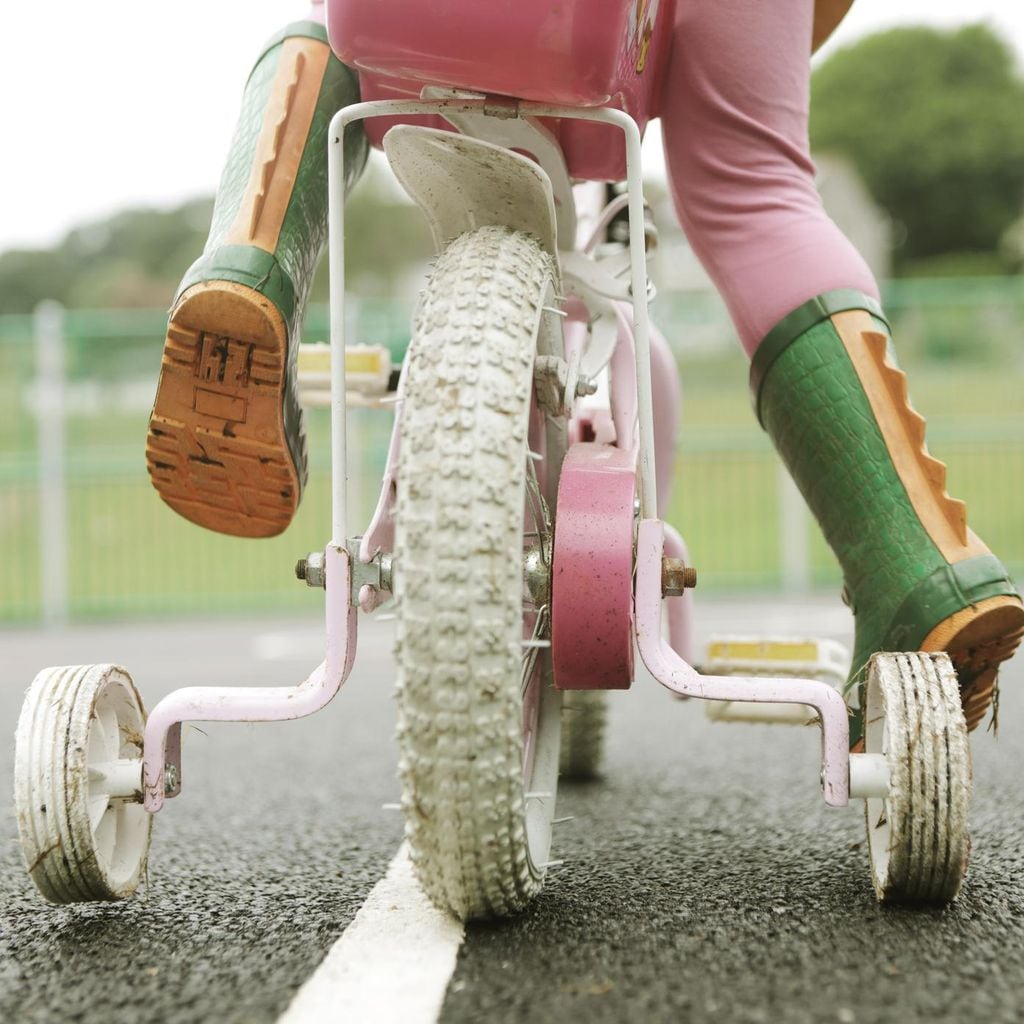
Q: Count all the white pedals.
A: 2